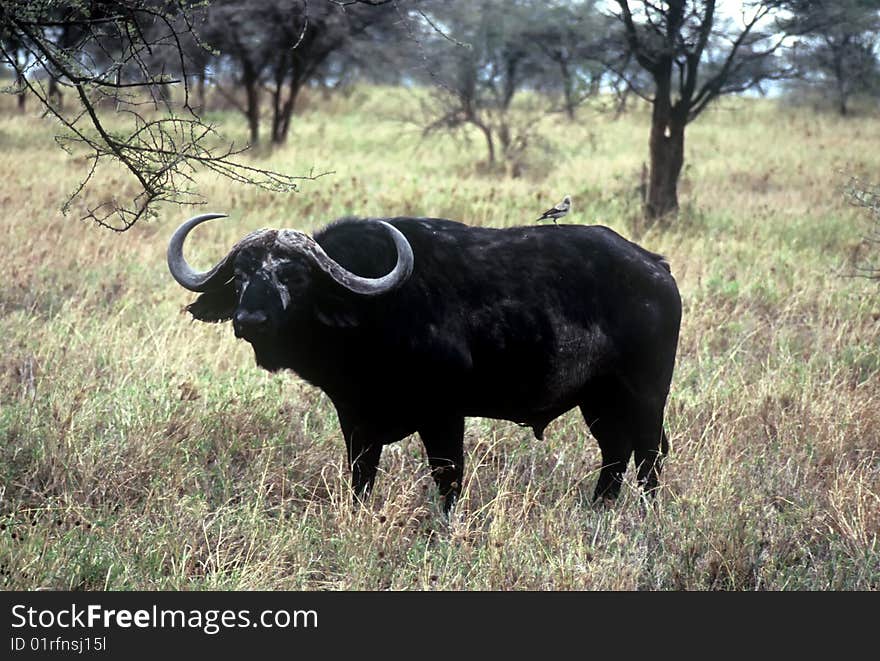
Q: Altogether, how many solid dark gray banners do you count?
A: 1